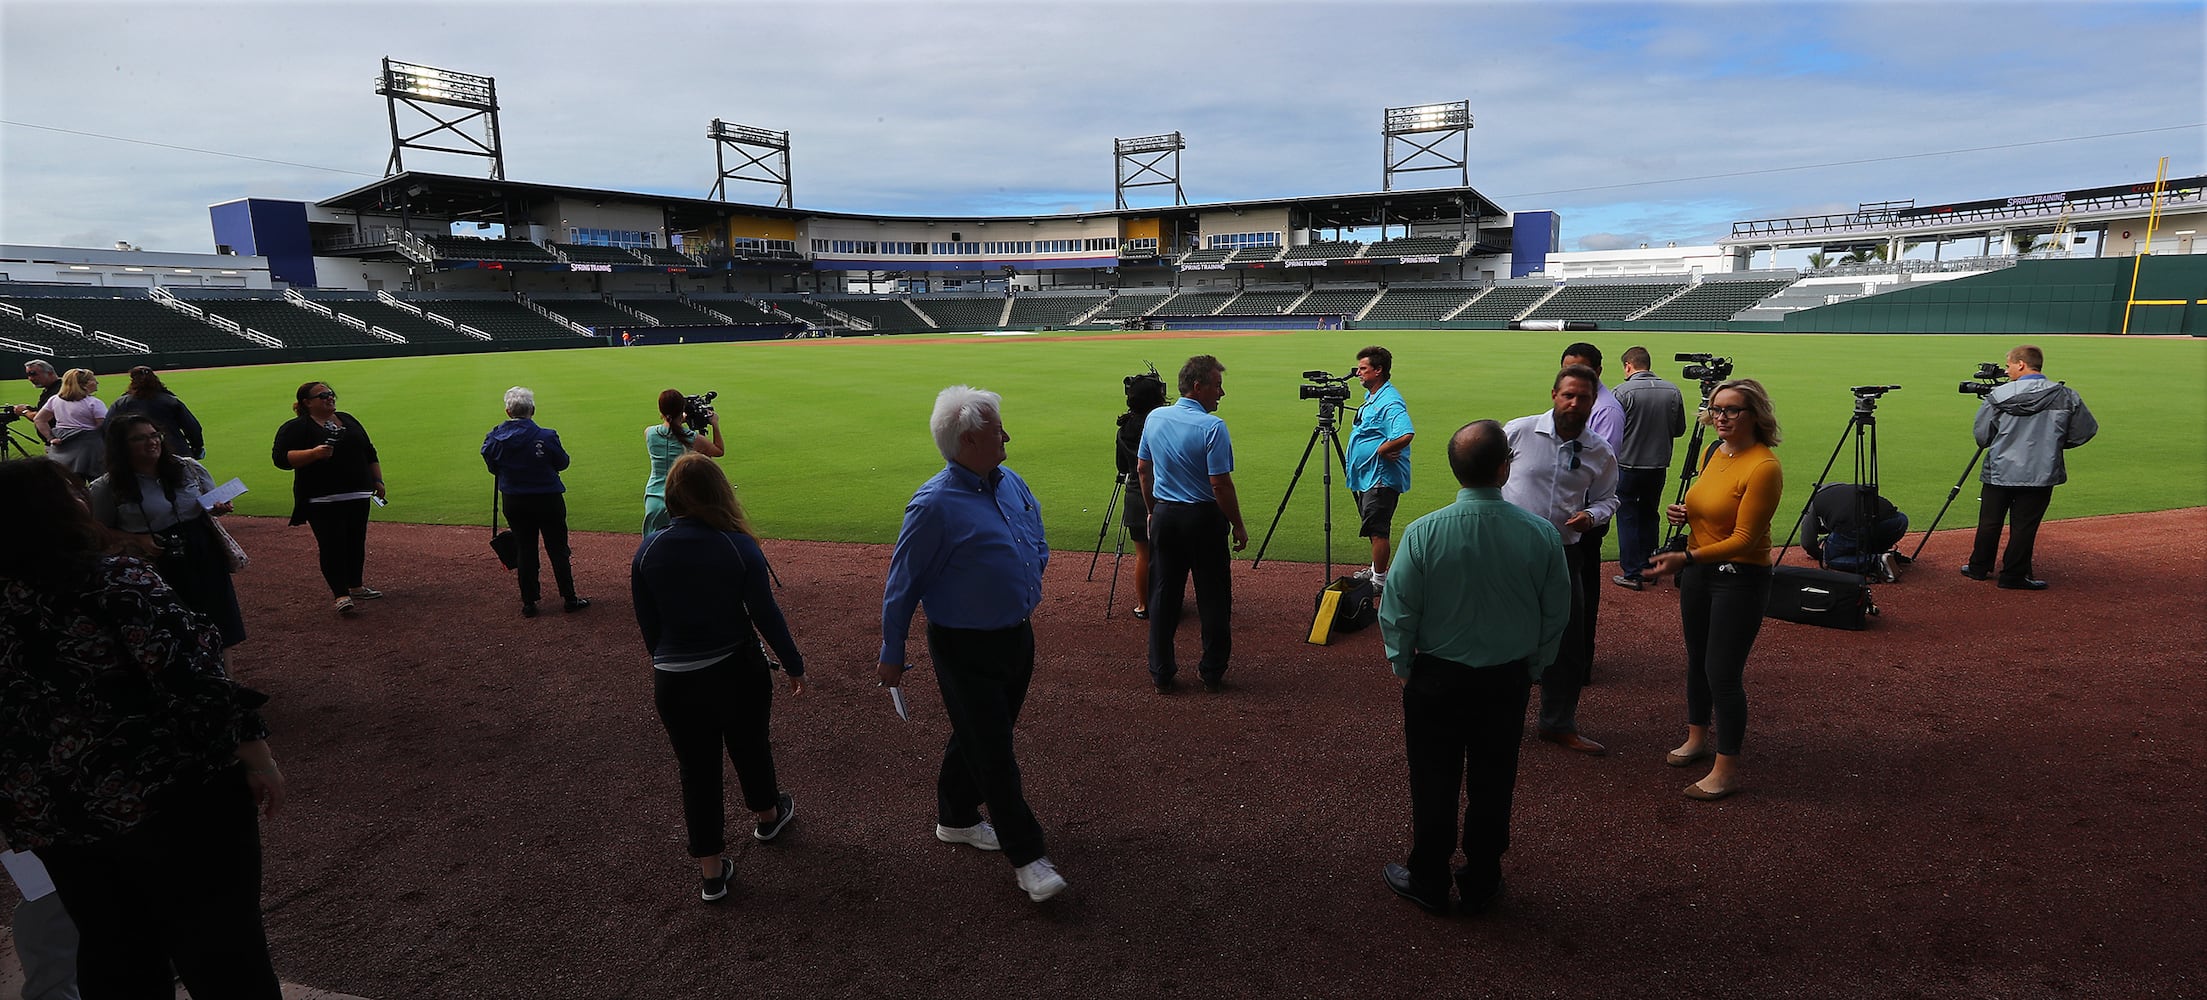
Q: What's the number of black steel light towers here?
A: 4